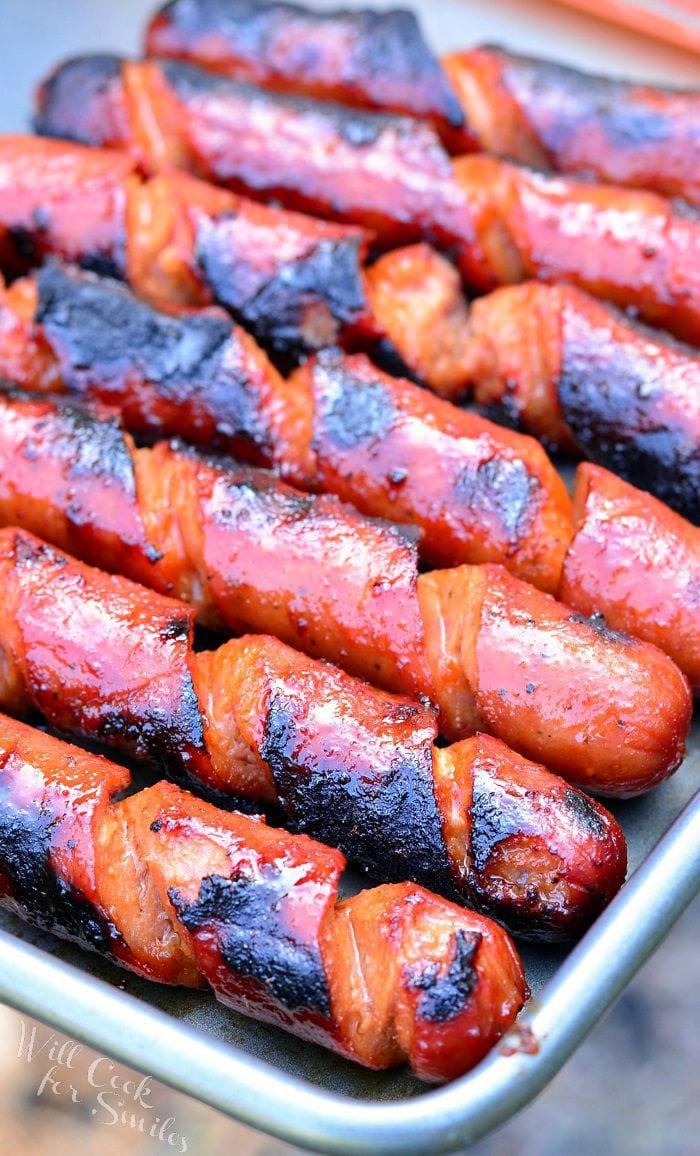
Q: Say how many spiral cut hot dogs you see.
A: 7